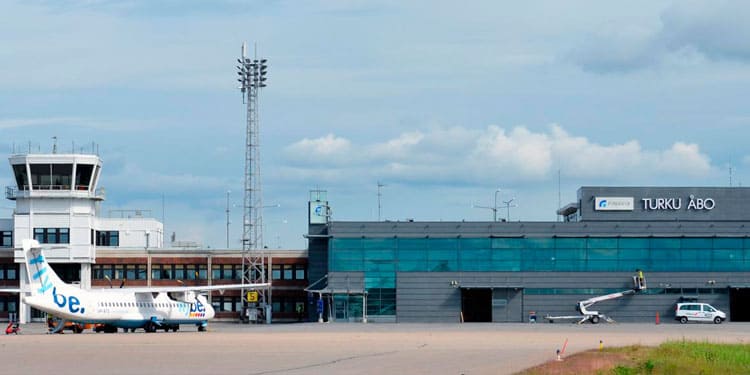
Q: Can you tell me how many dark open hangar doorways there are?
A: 2